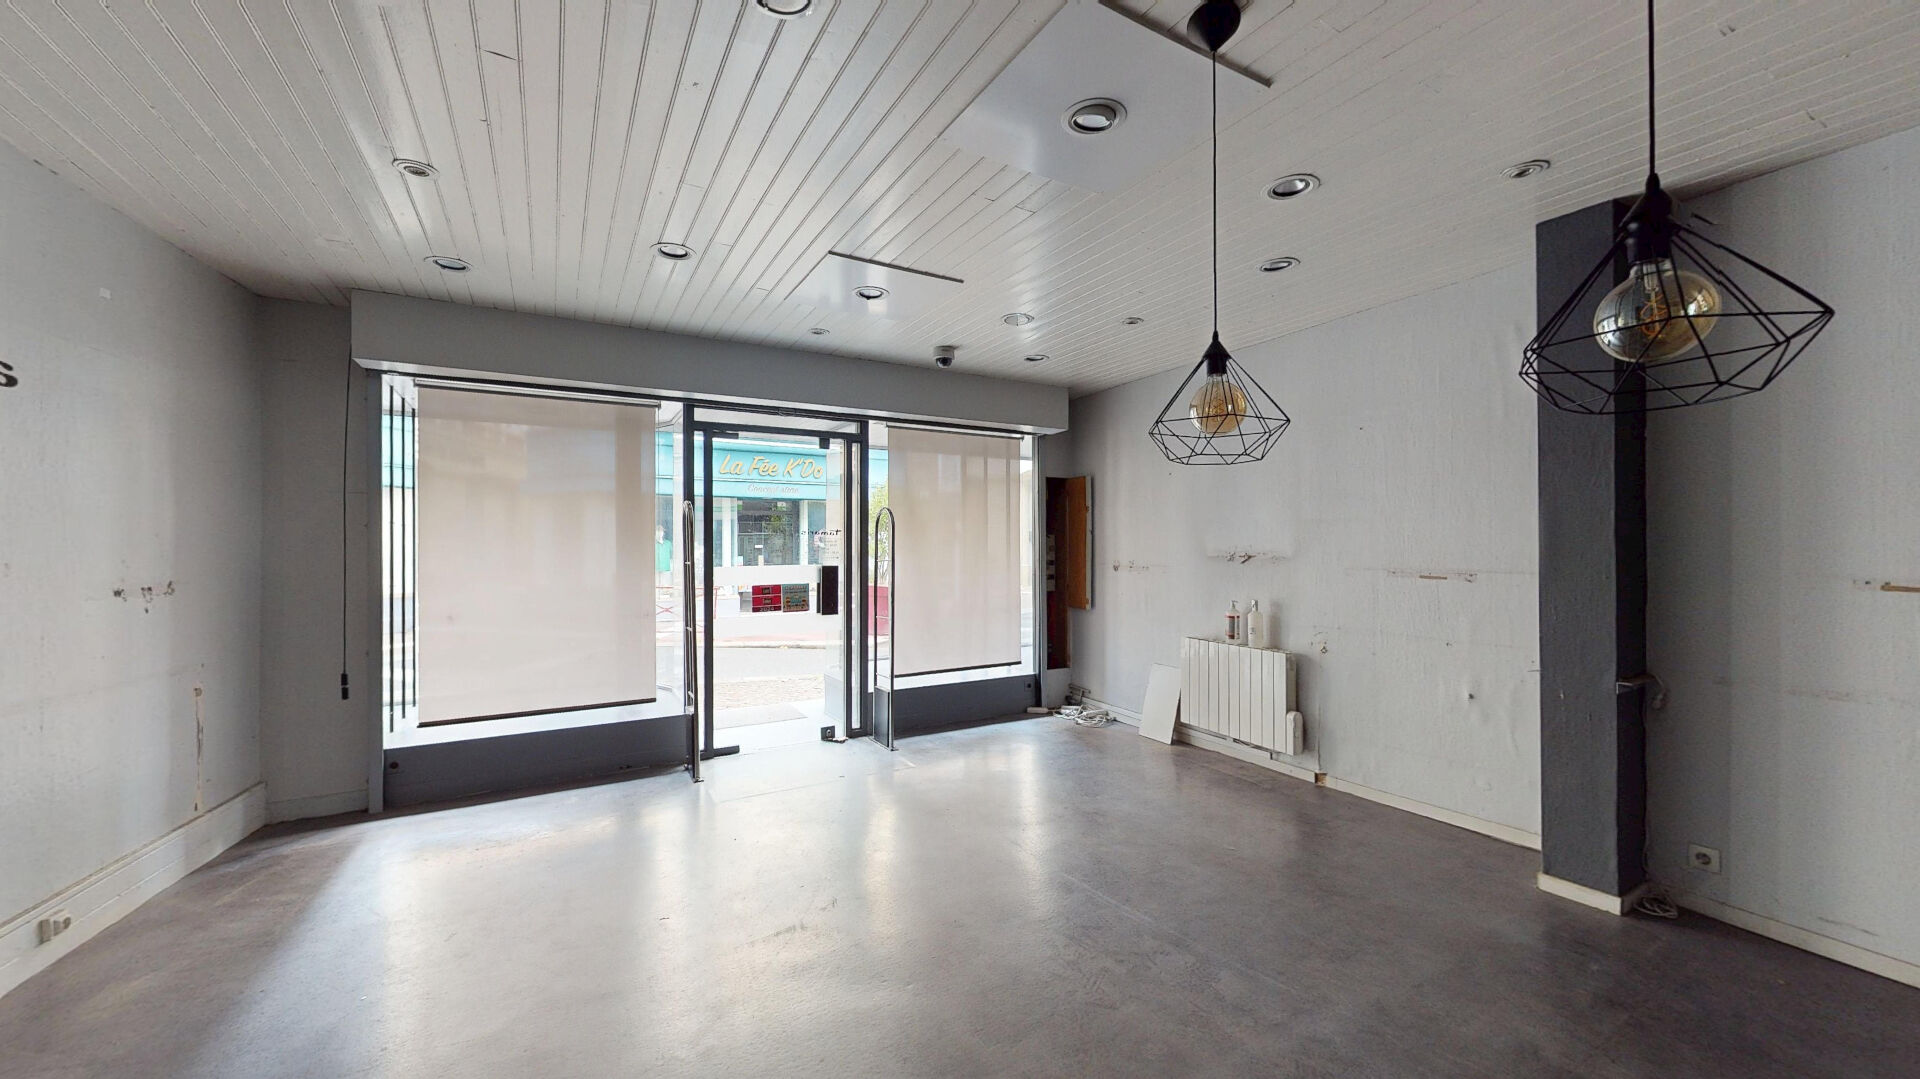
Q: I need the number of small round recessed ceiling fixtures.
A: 13